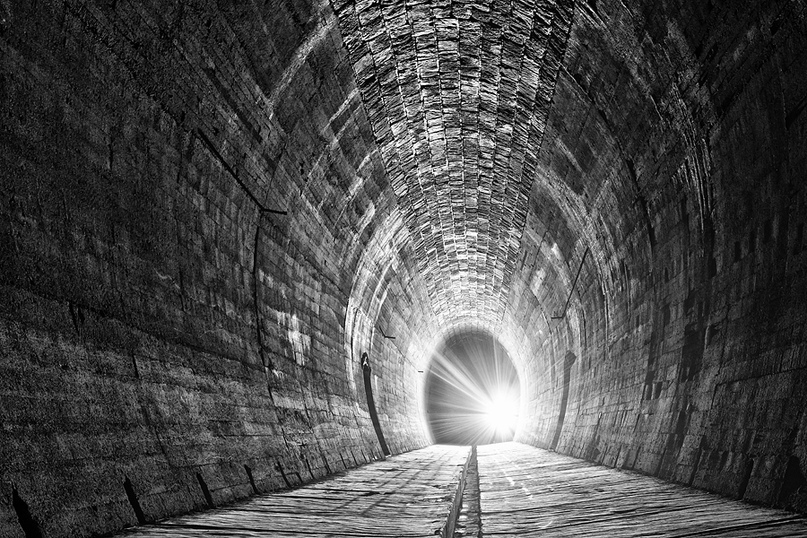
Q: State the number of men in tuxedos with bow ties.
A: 0